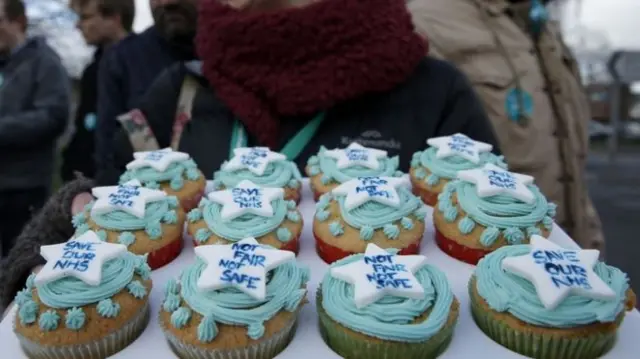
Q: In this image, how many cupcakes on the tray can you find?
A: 12